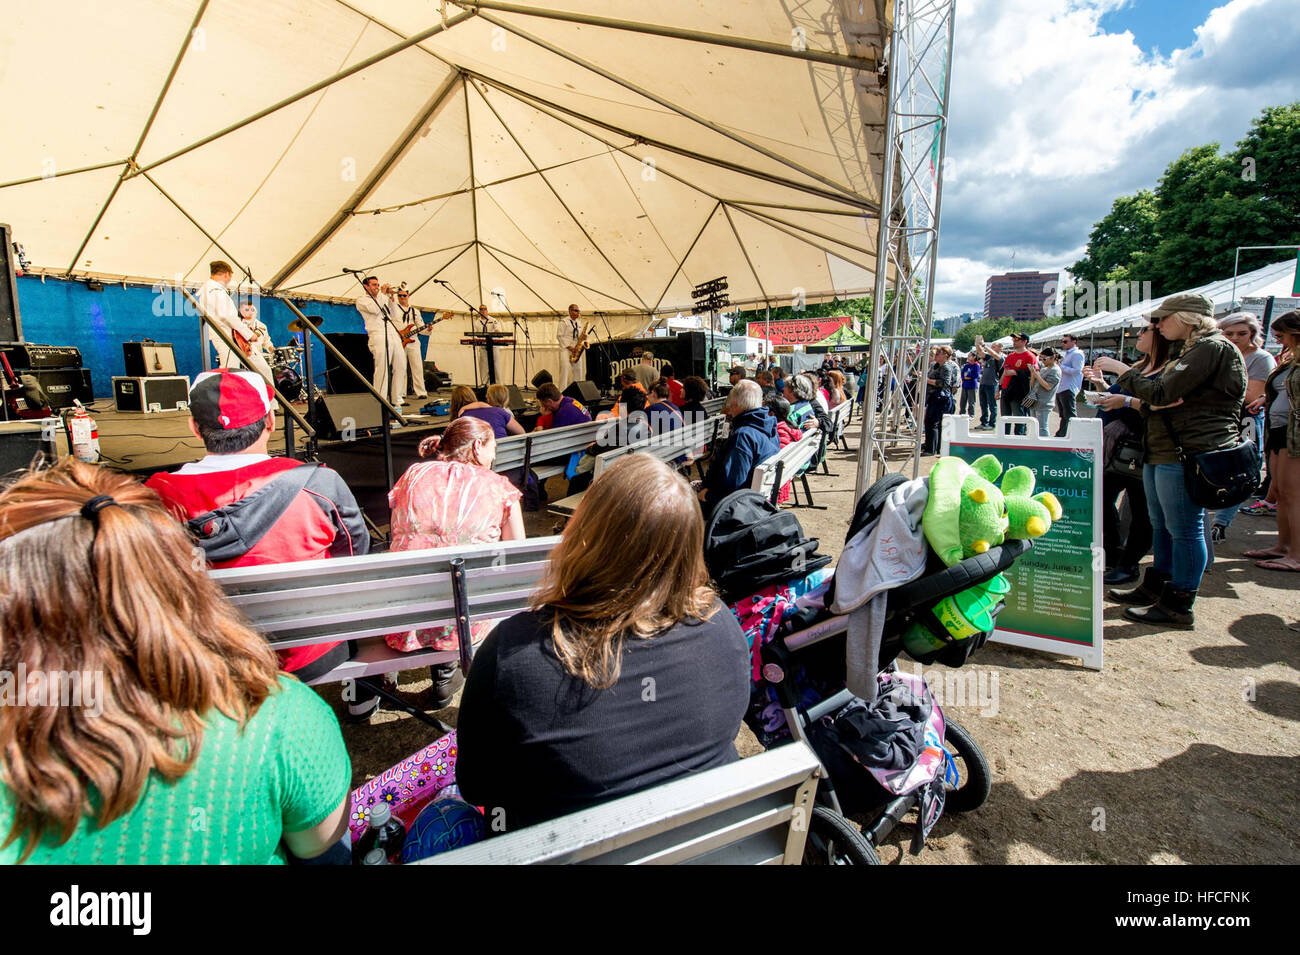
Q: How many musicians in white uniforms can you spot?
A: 6